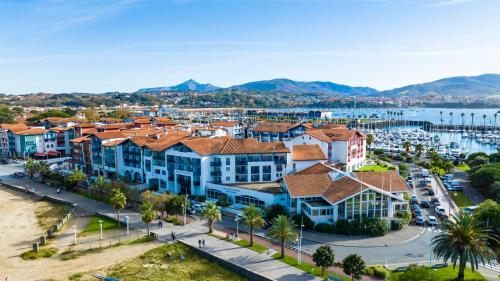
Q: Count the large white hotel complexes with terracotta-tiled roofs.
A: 1